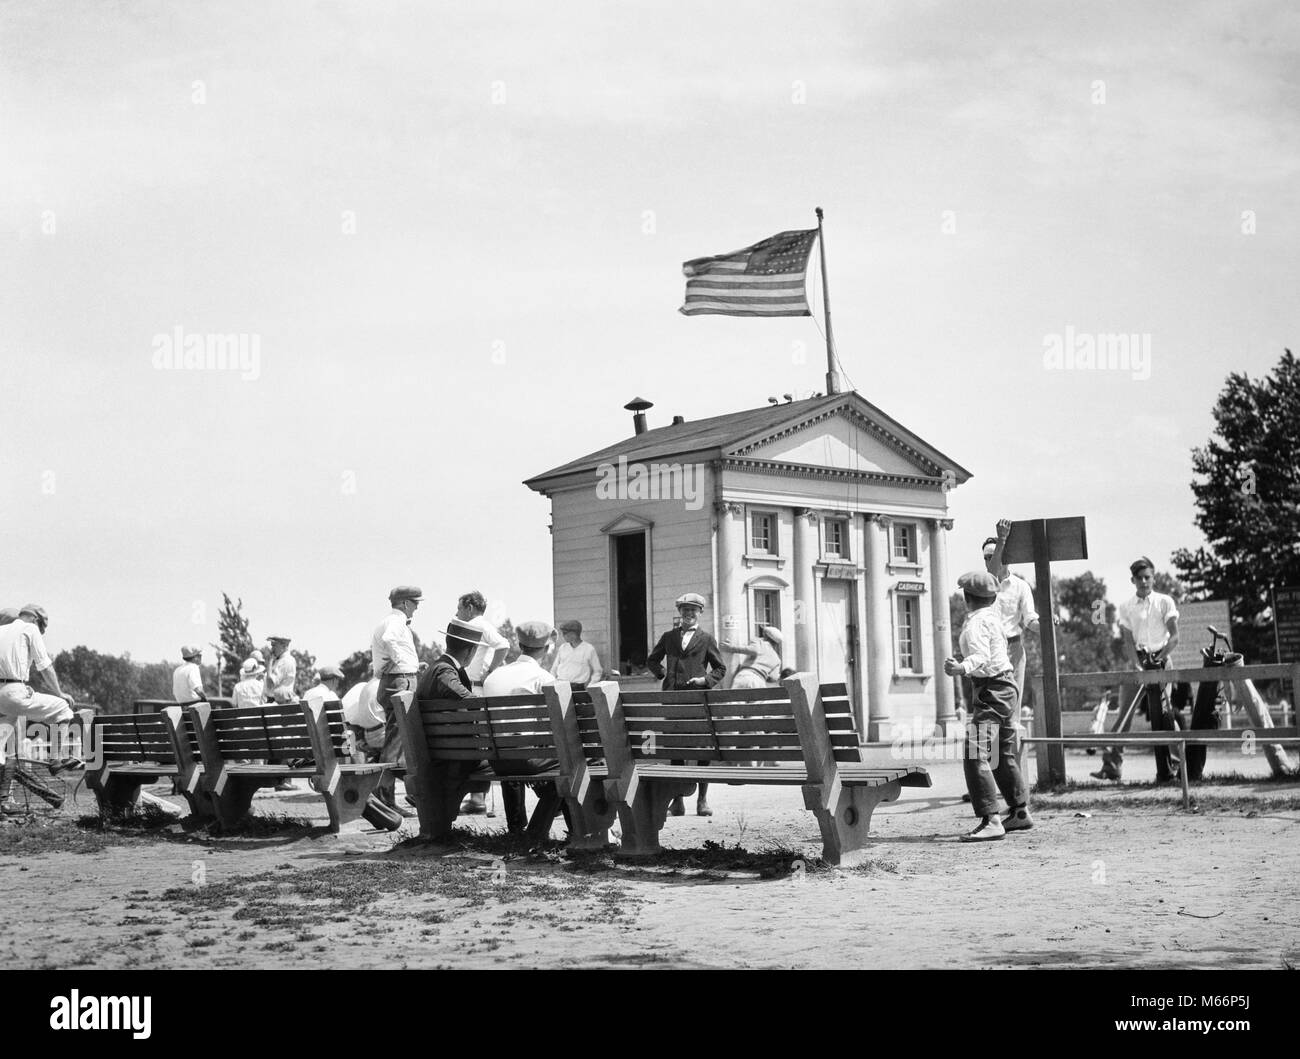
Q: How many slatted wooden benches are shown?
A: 4